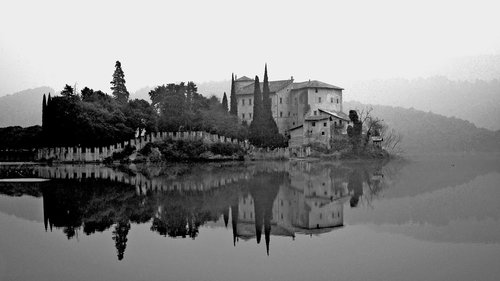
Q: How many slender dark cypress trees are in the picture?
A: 6